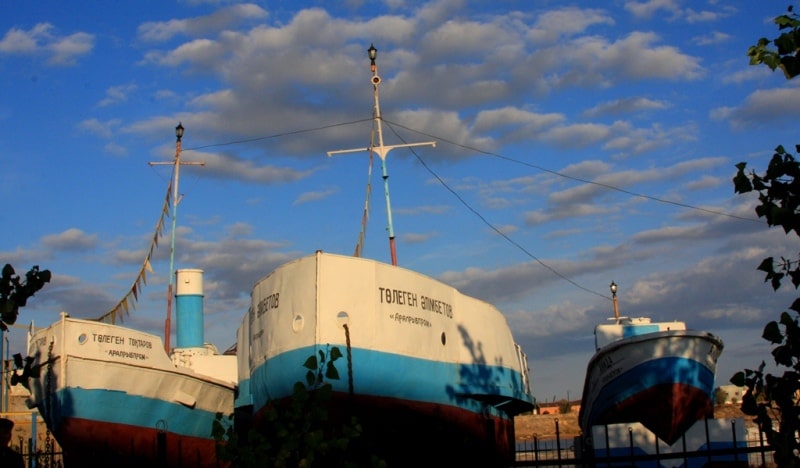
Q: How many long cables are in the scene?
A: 3